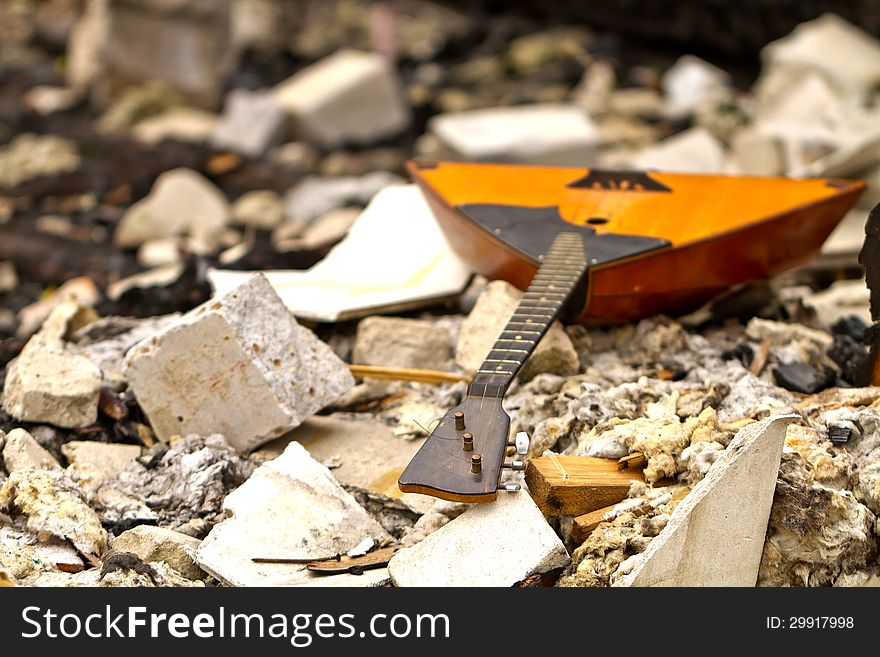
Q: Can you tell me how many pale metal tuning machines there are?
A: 3